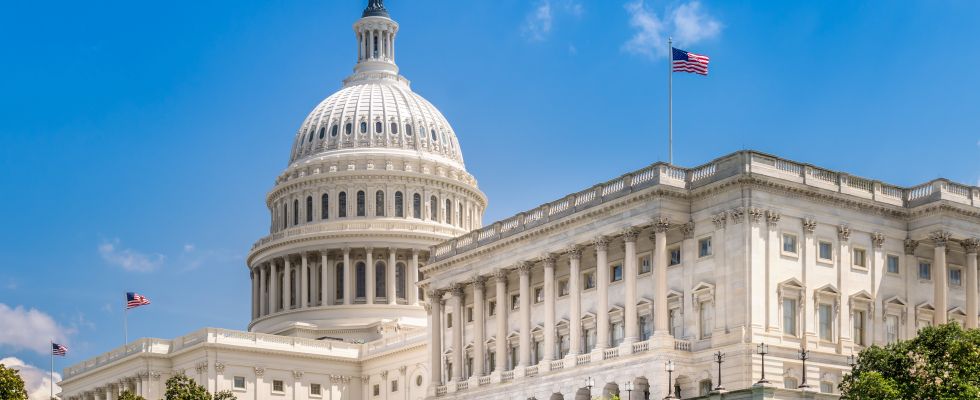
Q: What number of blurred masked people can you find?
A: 0